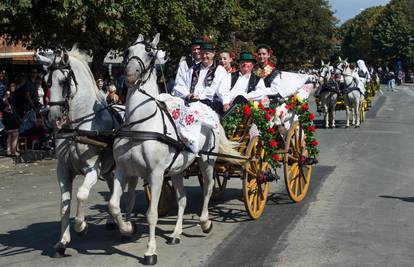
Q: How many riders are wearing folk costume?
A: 5